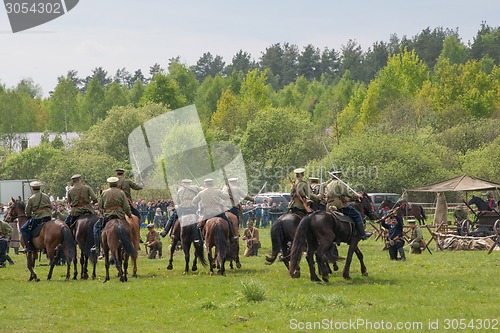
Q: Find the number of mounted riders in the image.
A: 10